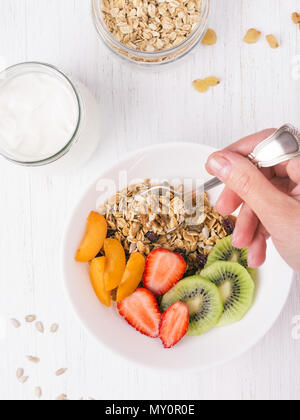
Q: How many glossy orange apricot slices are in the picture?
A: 4